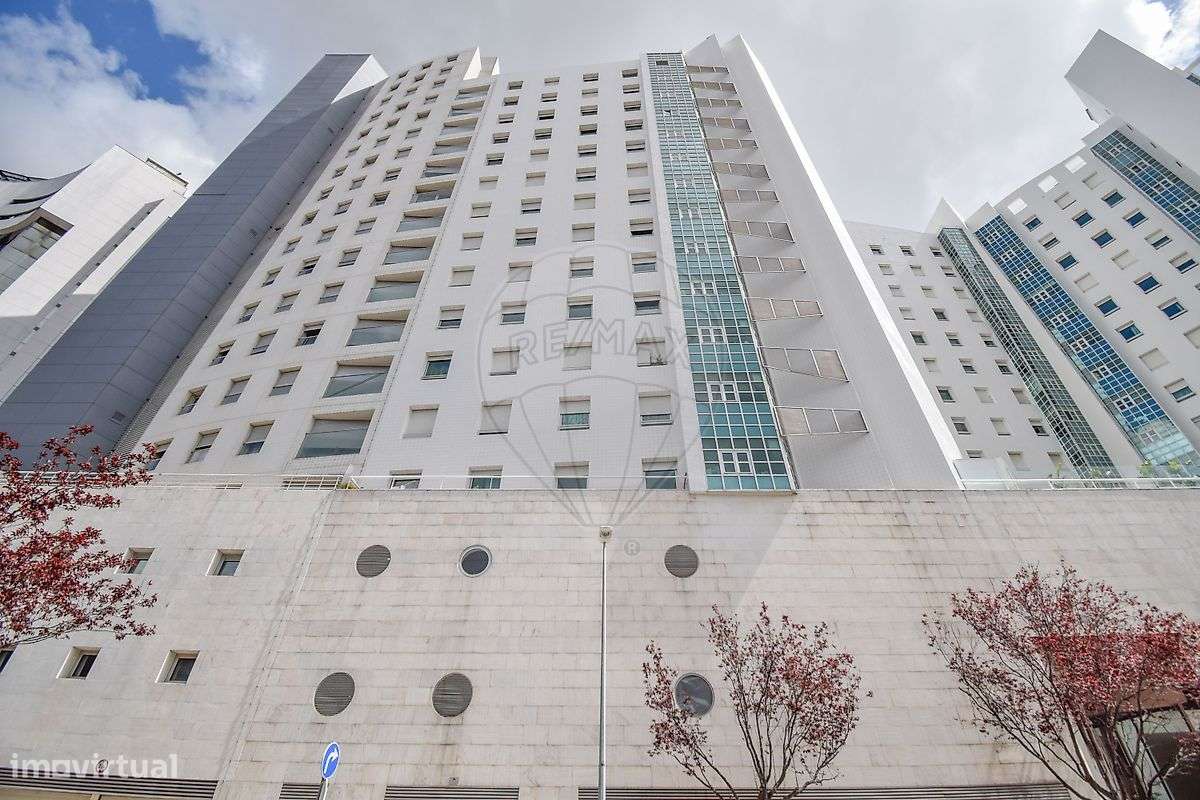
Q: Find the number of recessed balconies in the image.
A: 12